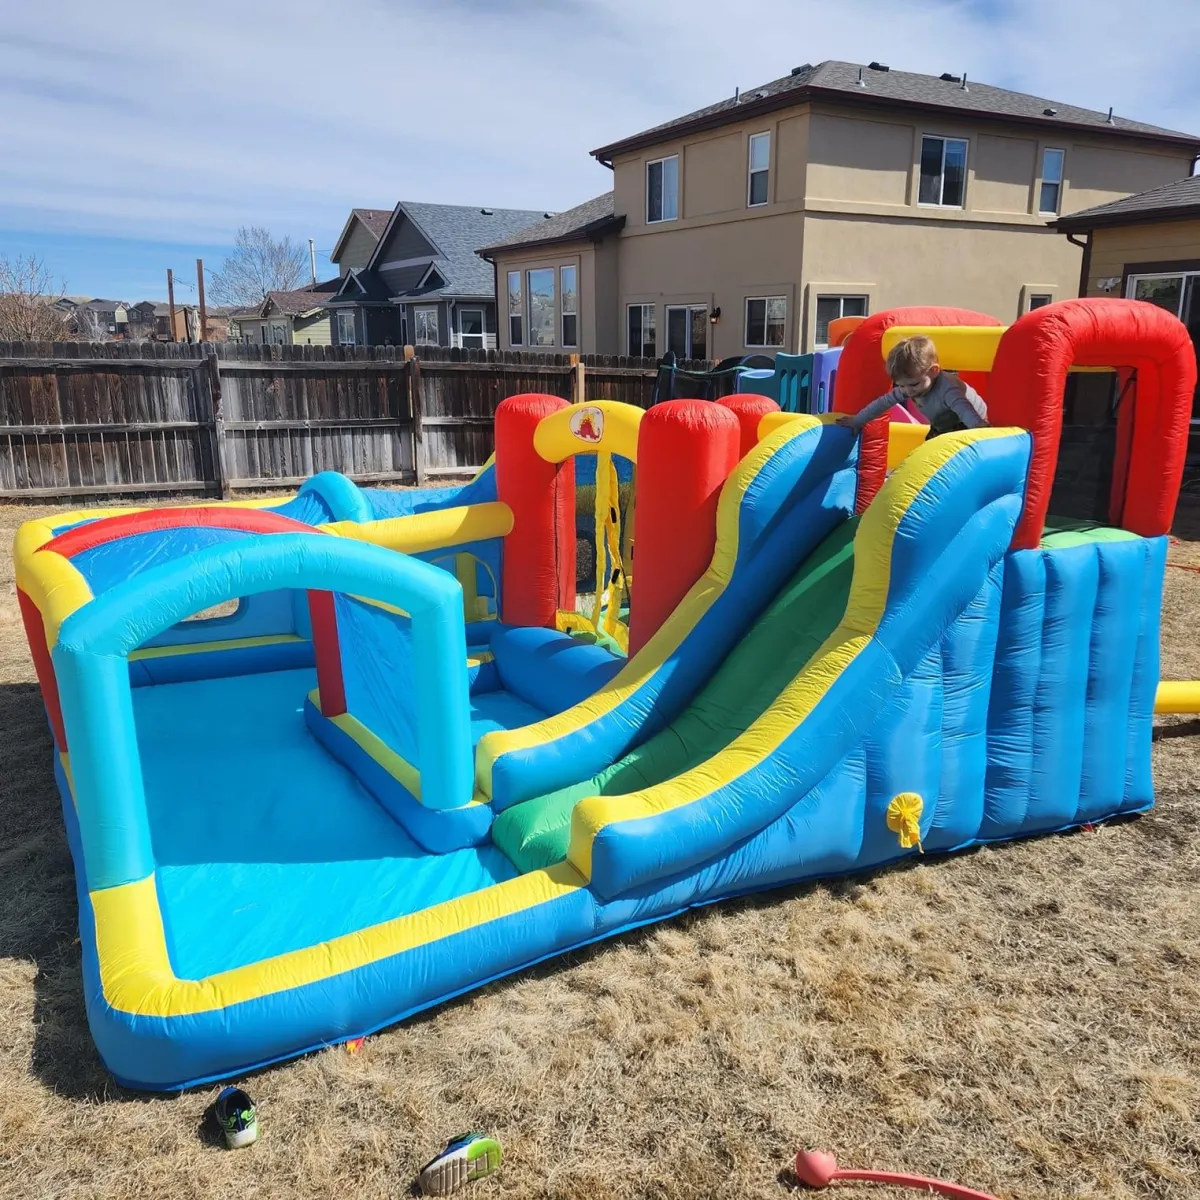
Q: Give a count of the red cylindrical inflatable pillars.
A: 3